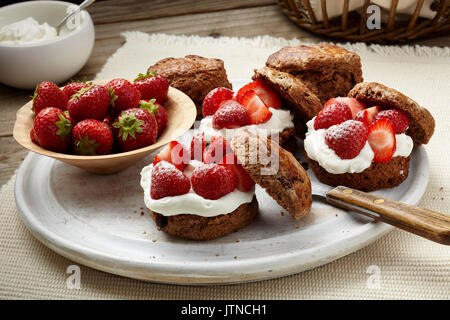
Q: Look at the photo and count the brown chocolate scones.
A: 5